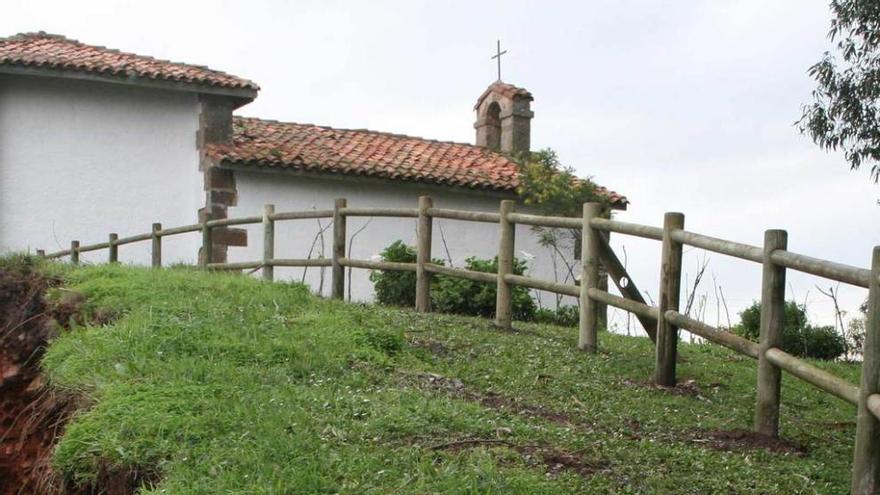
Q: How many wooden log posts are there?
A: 13